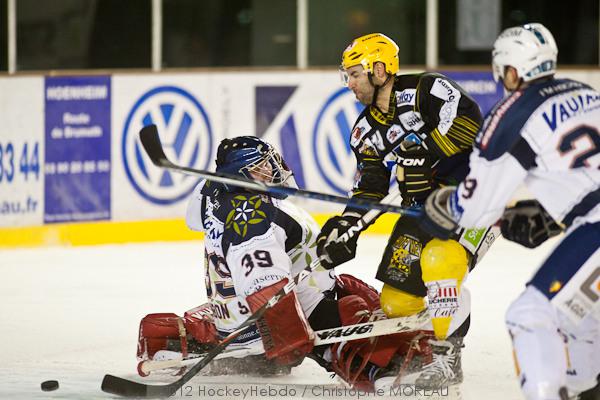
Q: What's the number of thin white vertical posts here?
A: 4